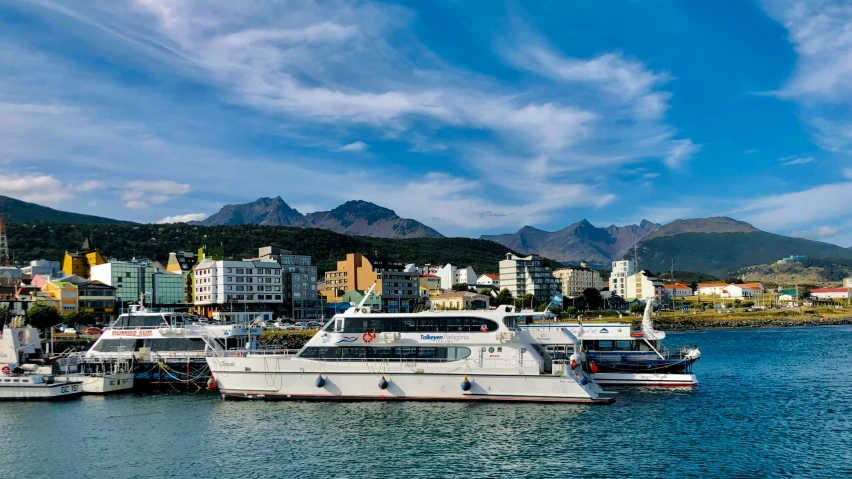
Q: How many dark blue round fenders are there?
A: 4